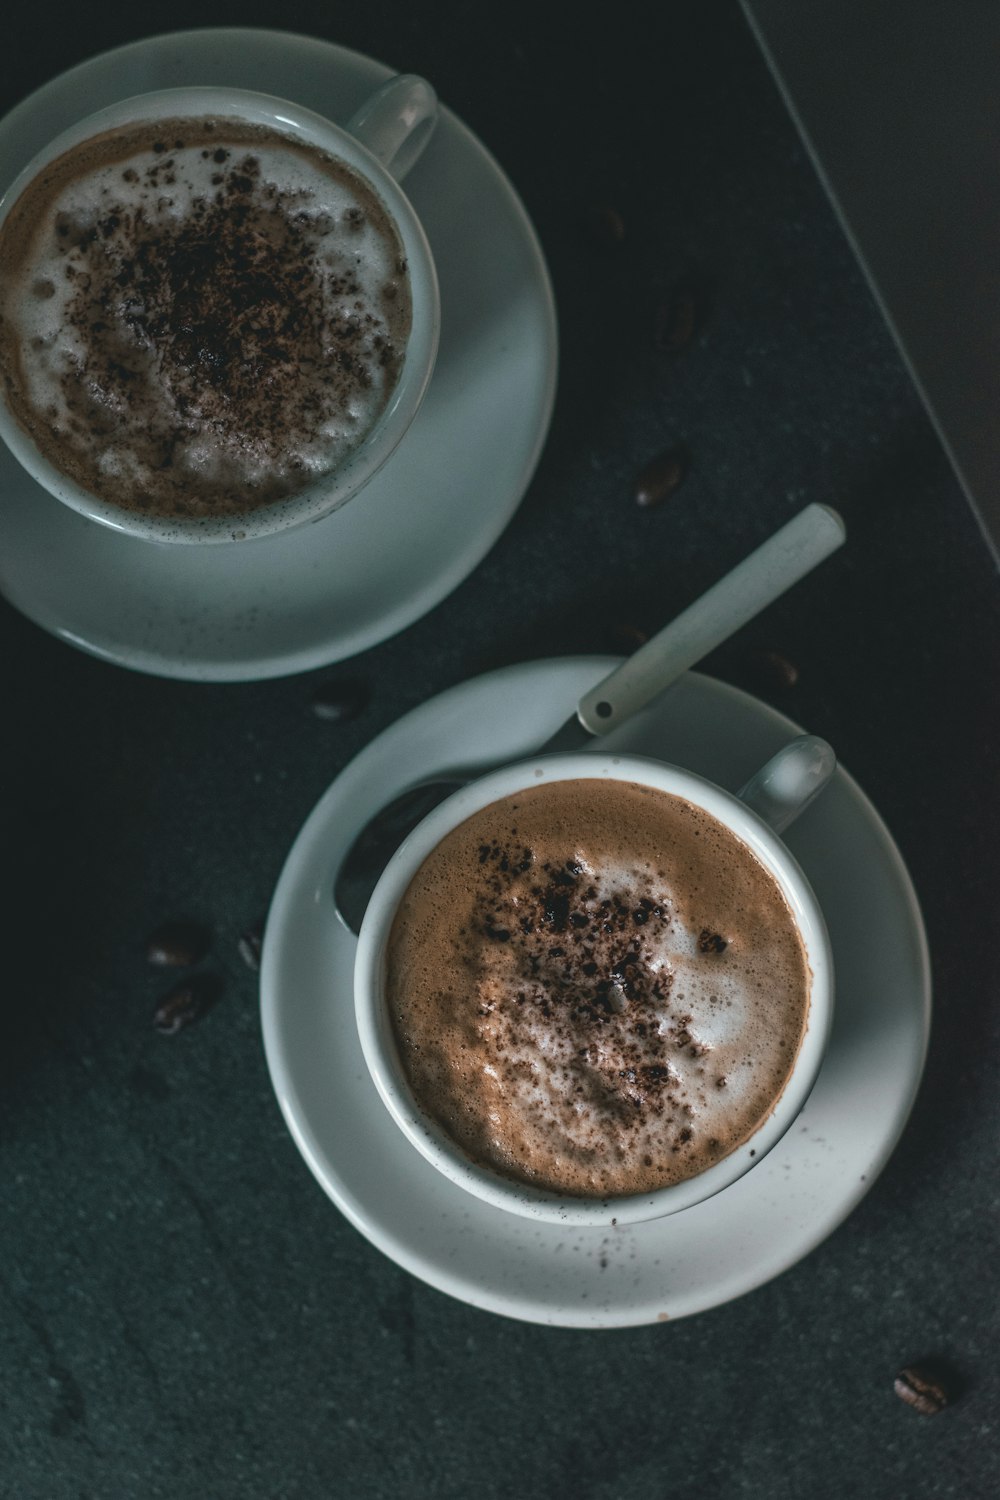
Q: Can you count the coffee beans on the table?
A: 10